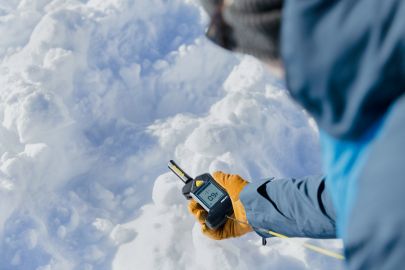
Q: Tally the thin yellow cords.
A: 1